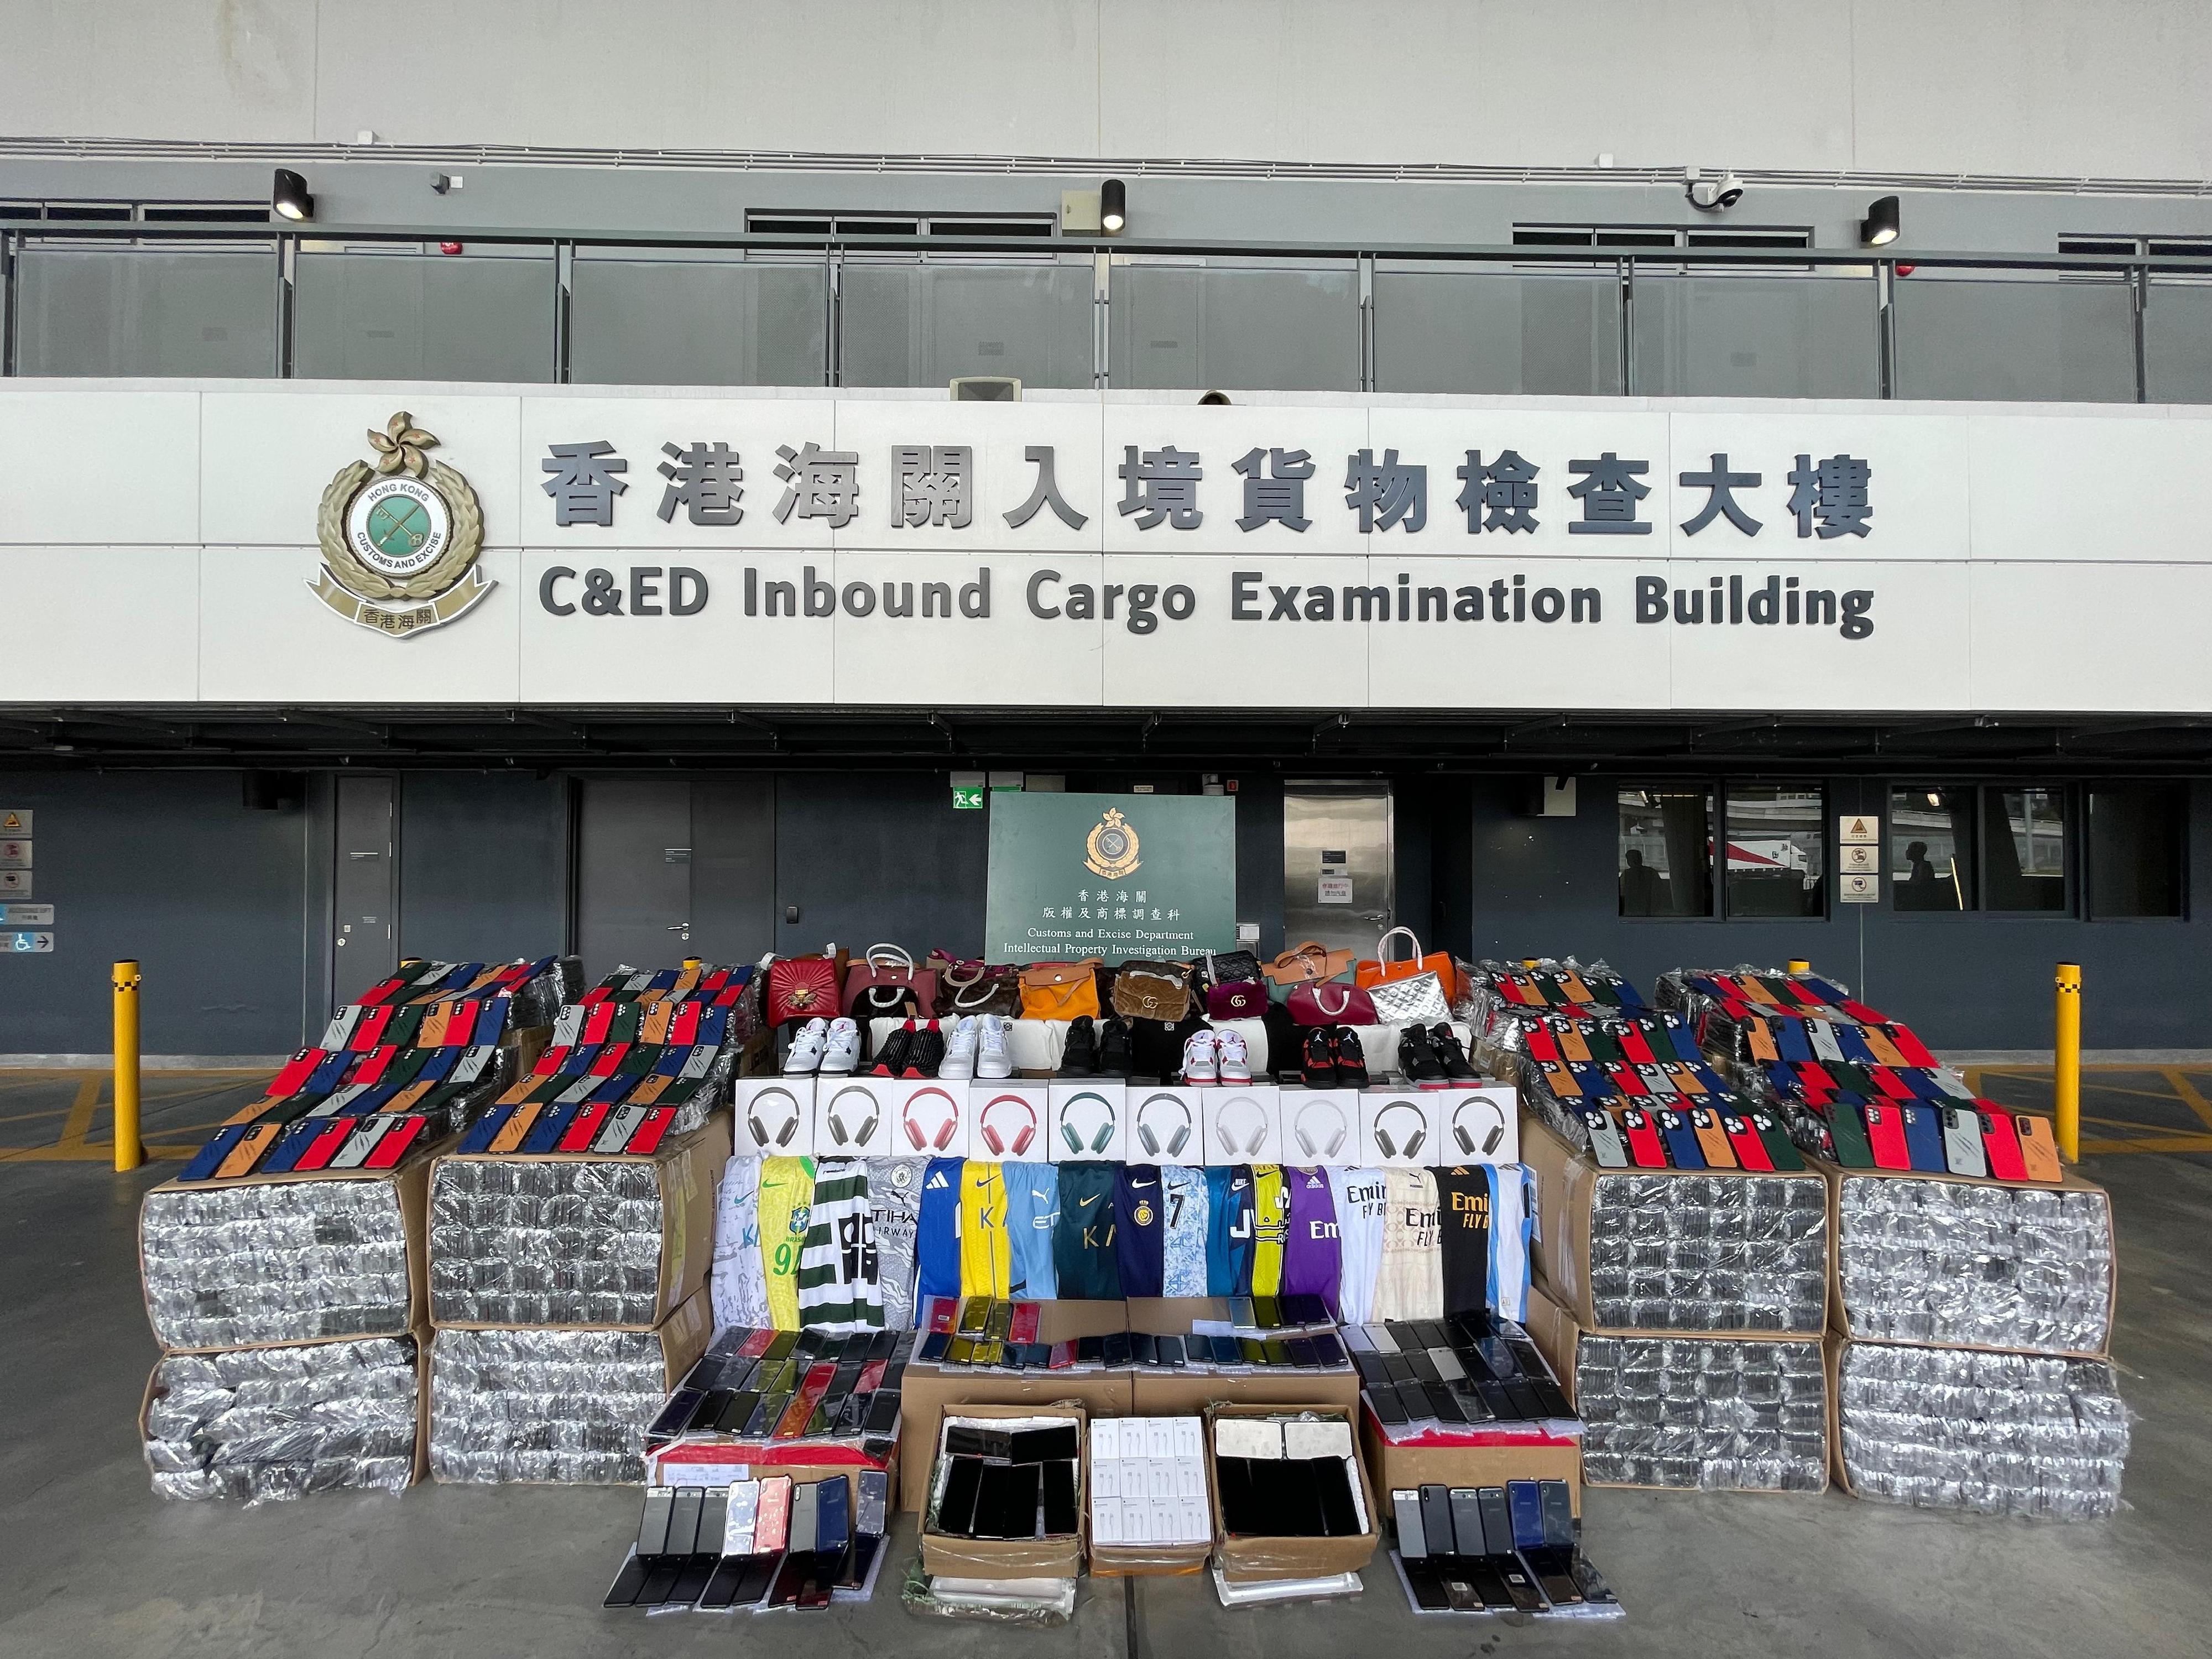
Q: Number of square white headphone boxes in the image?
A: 10